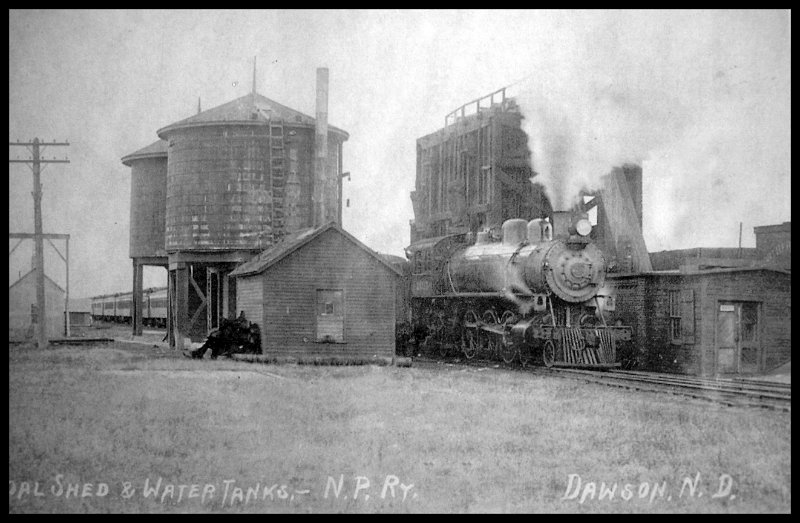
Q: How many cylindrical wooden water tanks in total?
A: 2